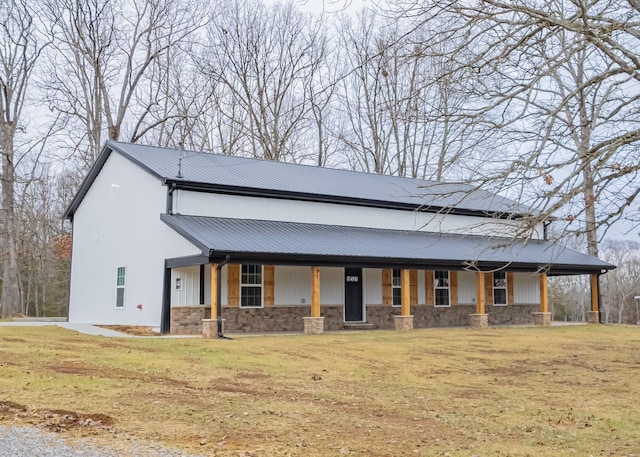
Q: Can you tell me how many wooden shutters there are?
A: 8